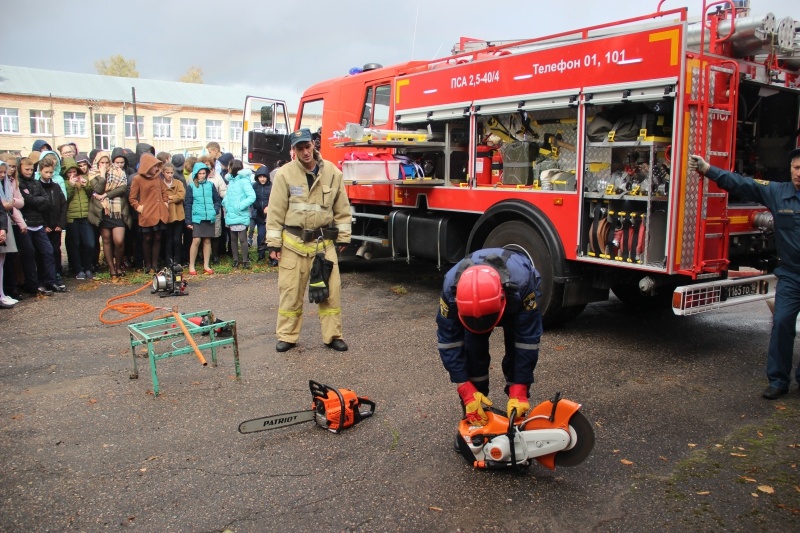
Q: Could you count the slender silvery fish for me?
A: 0